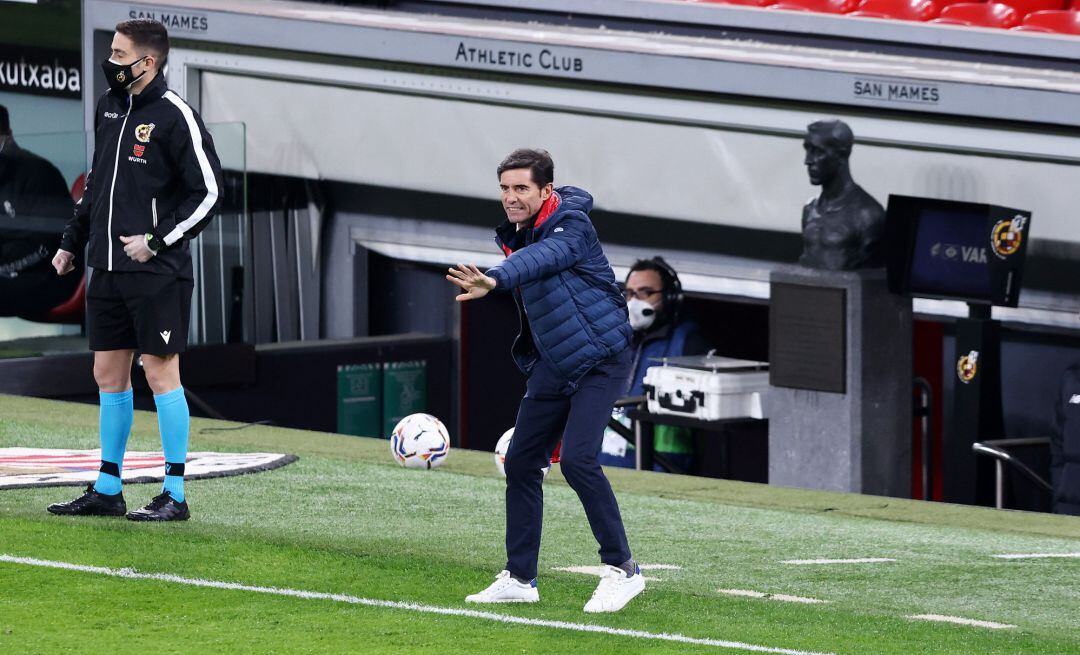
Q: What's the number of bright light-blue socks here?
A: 2